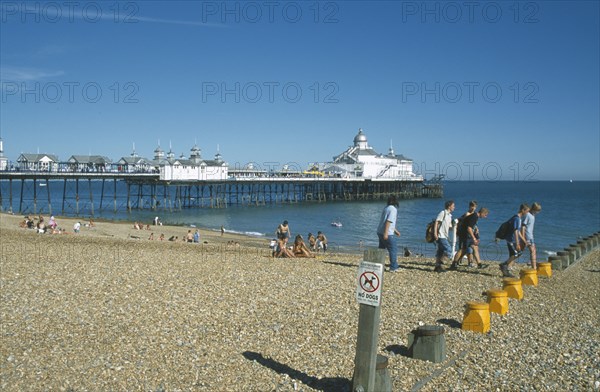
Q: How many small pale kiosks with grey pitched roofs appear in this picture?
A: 3